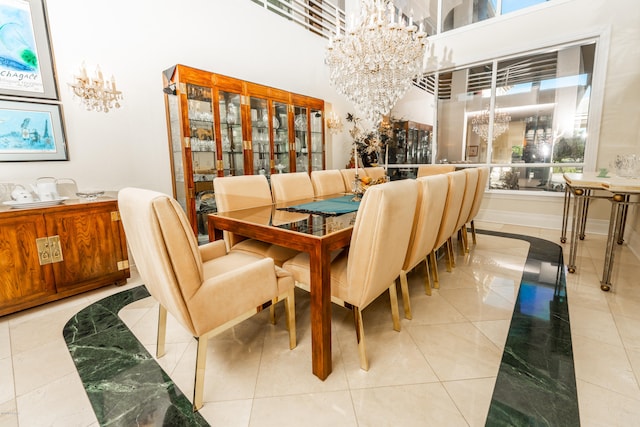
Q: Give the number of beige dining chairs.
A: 12